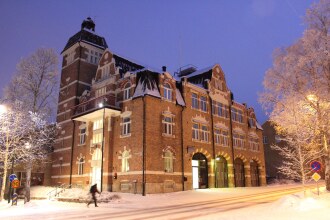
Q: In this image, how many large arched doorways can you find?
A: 4